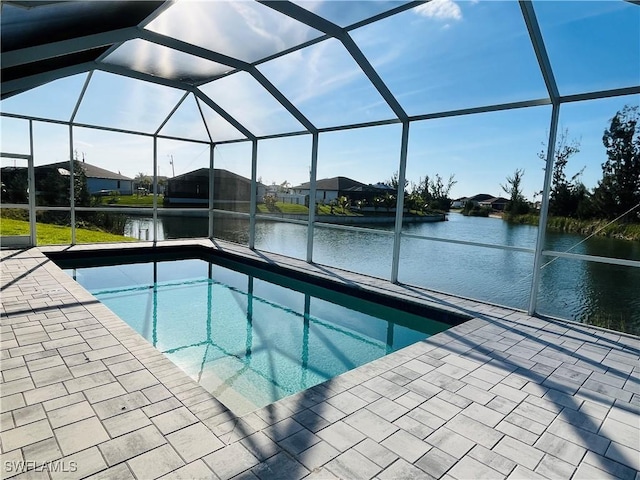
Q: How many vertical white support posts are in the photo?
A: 8